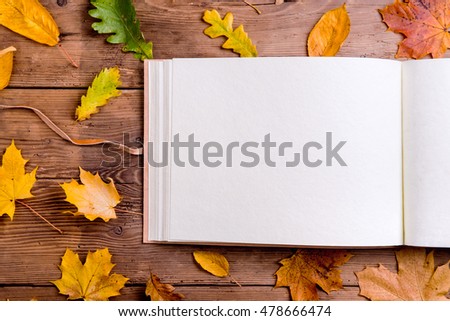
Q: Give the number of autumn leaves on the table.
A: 14